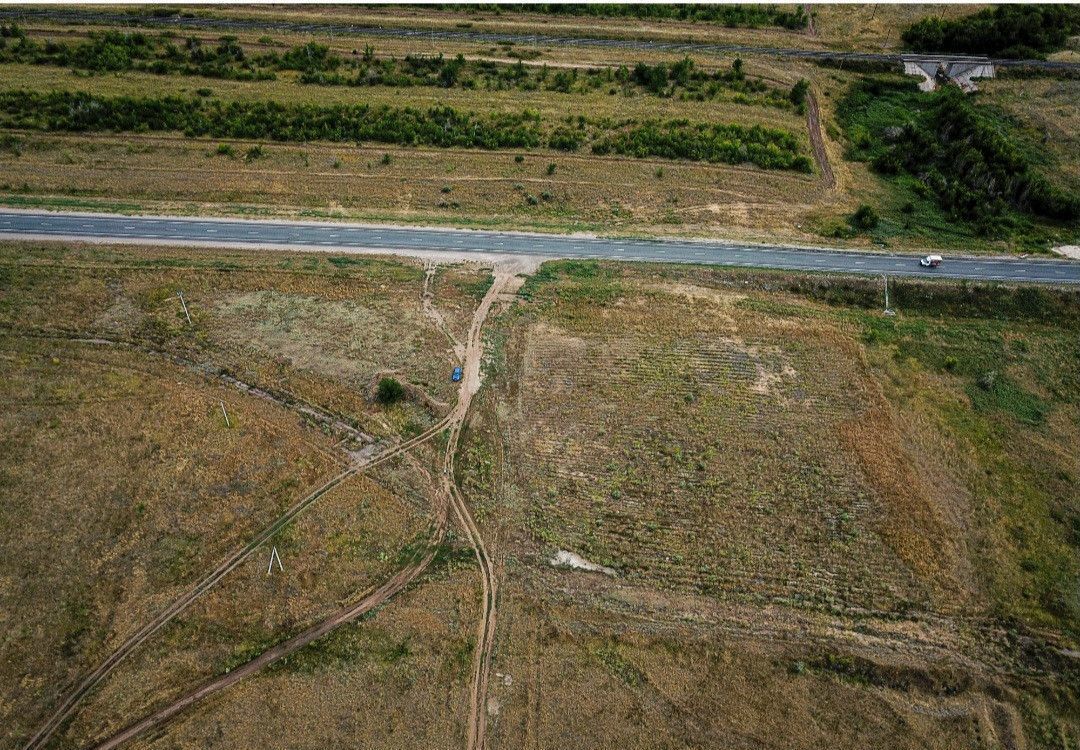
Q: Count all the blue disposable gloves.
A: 0